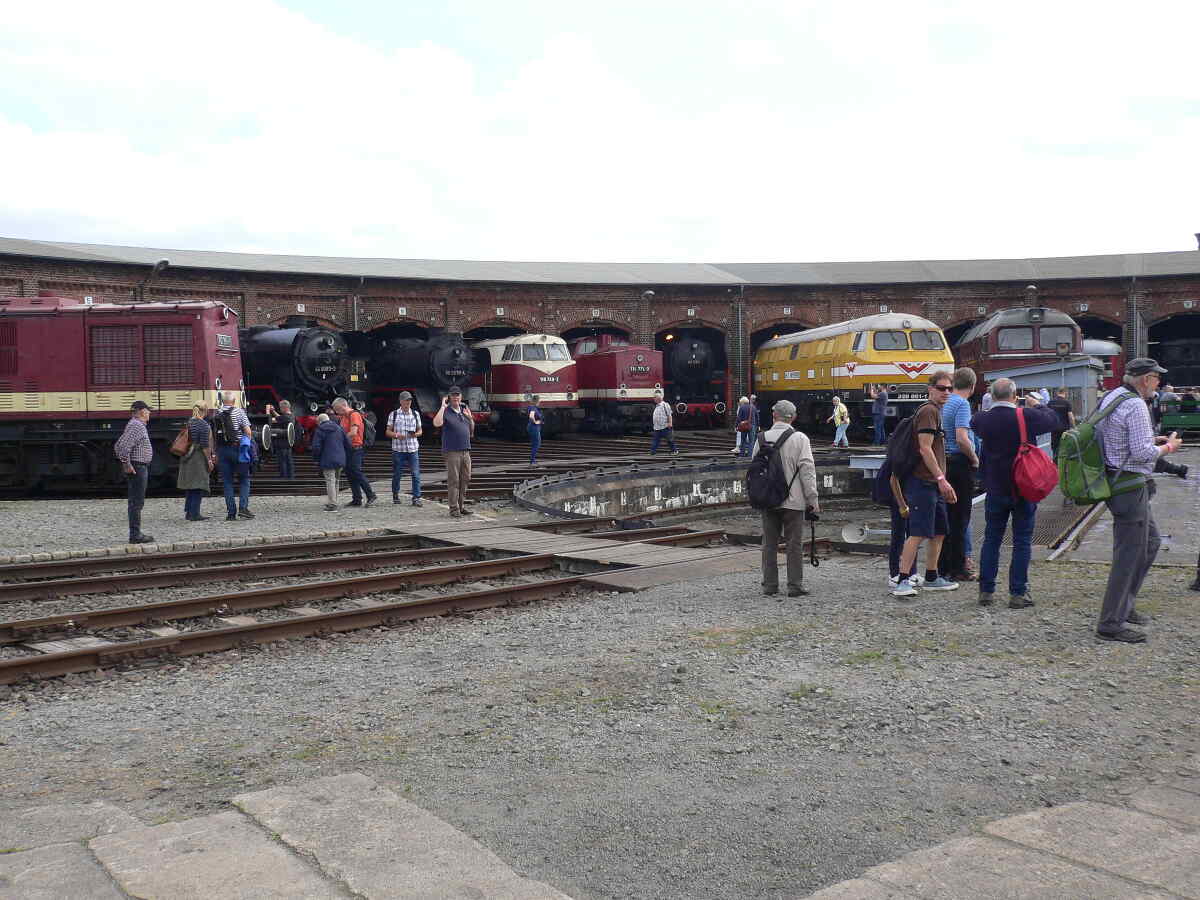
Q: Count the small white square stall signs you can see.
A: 11